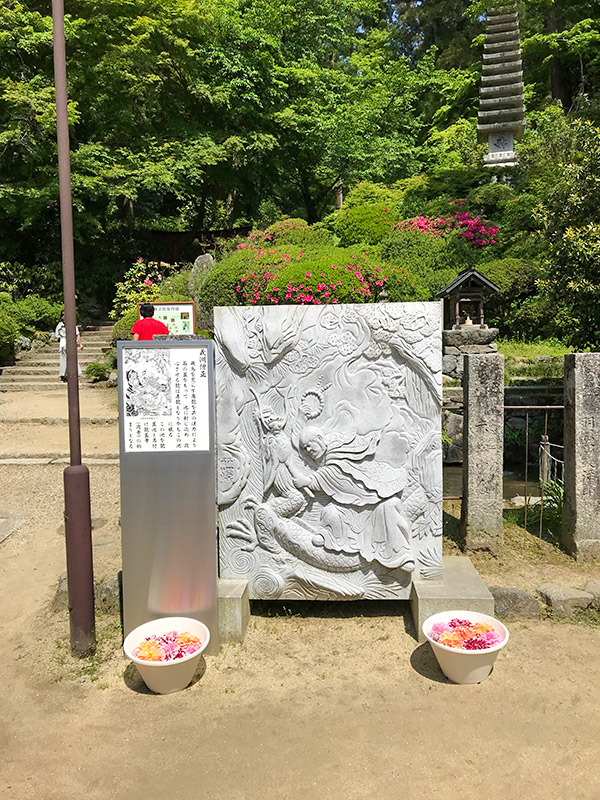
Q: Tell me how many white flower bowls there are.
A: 2